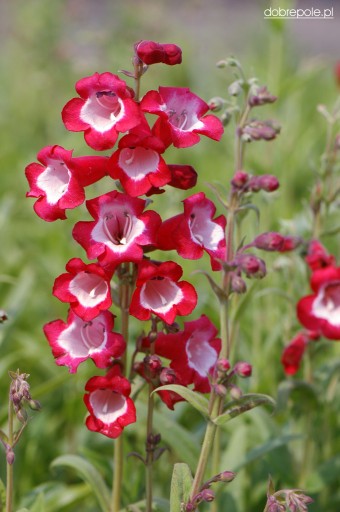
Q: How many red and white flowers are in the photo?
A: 12